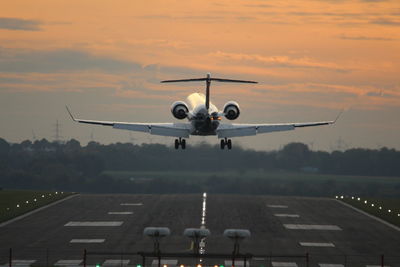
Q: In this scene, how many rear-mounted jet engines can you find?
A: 2